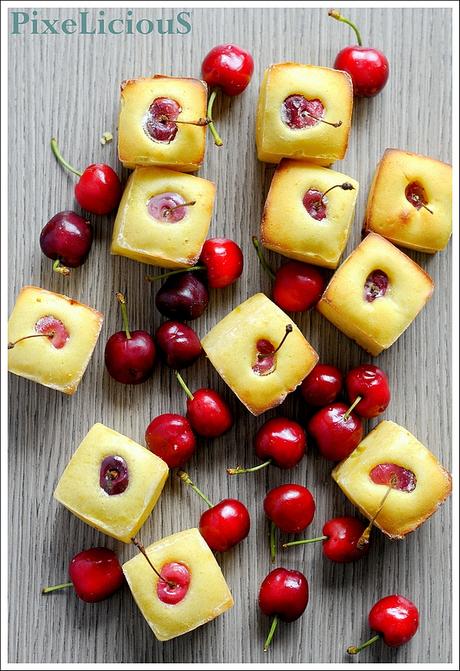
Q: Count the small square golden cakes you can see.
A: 11